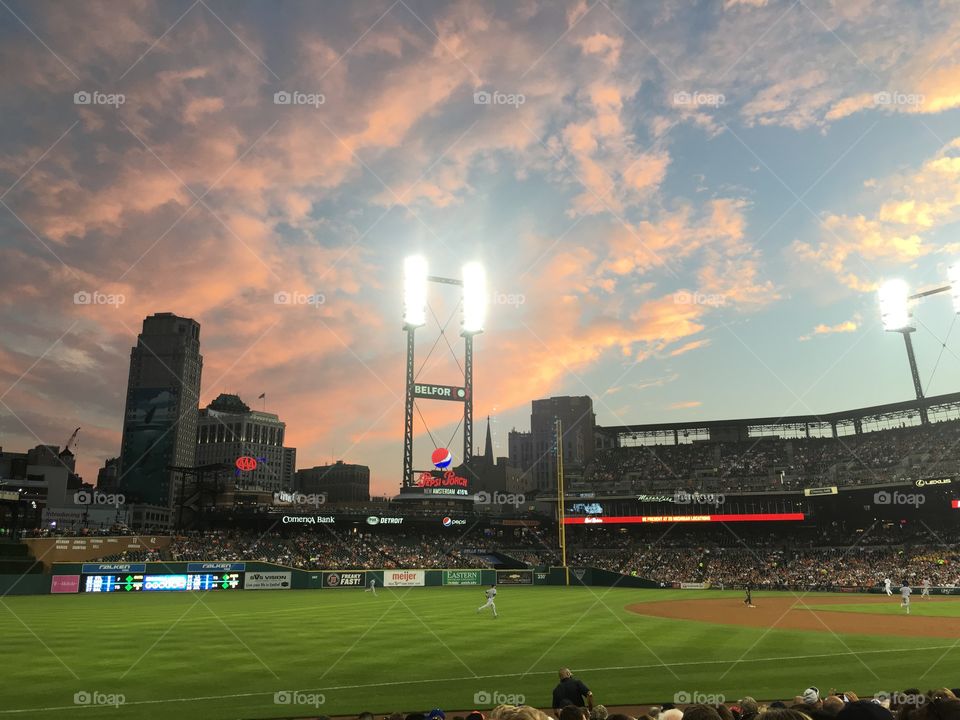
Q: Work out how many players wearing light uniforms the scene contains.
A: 5